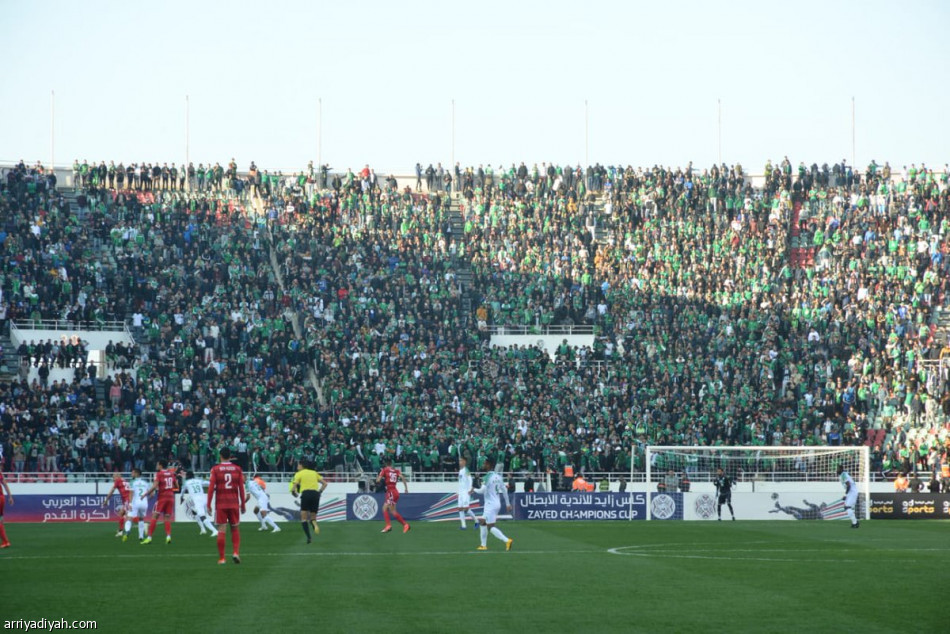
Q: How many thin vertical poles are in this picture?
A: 7